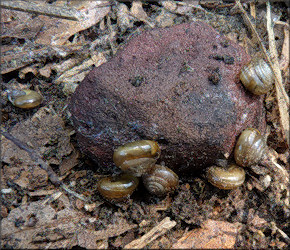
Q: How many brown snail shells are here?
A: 7